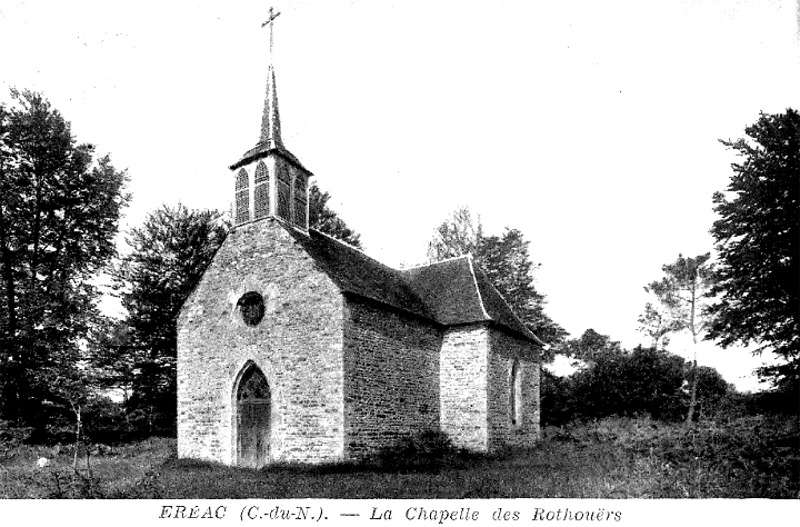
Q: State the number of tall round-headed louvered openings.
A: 4